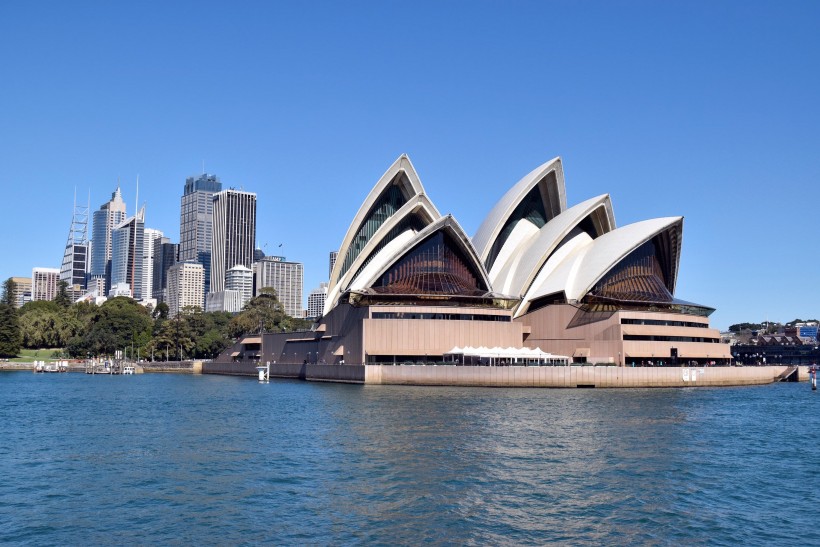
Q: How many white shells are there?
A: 6